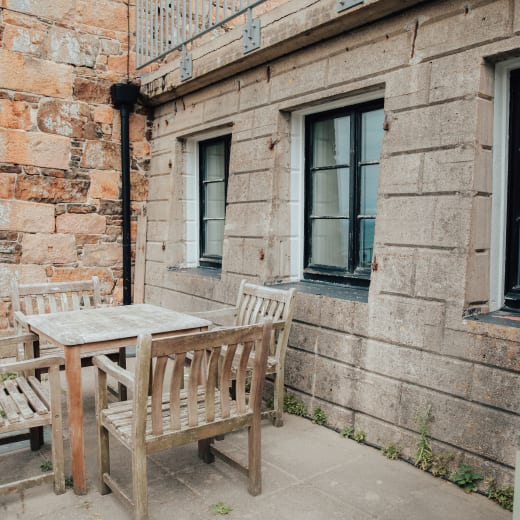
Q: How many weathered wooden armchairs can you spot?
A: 4